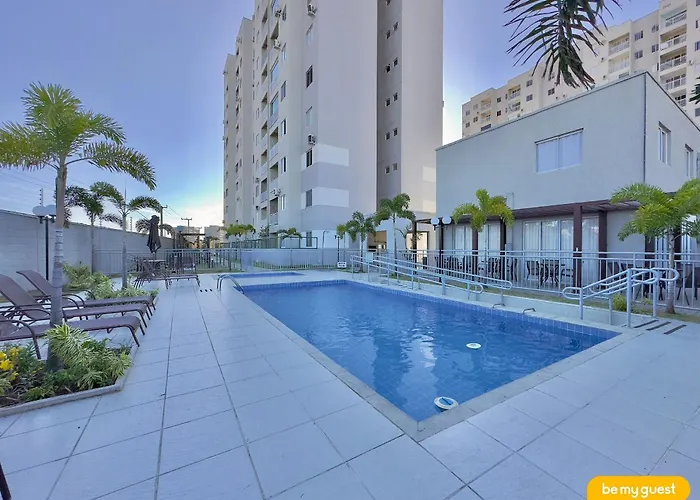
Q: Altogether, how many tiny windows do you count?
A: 11